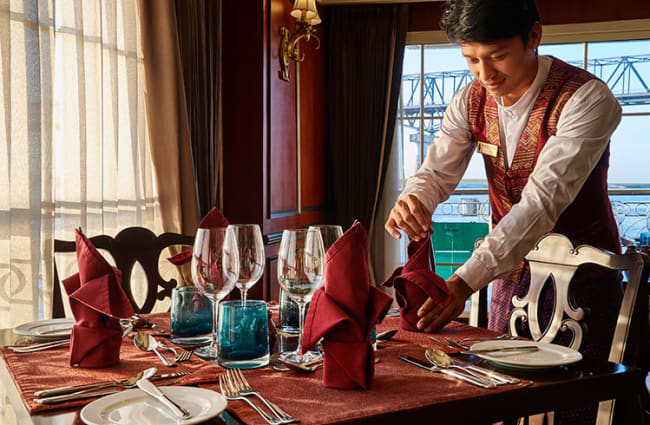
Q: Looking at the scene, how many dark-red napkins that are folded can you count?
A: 4